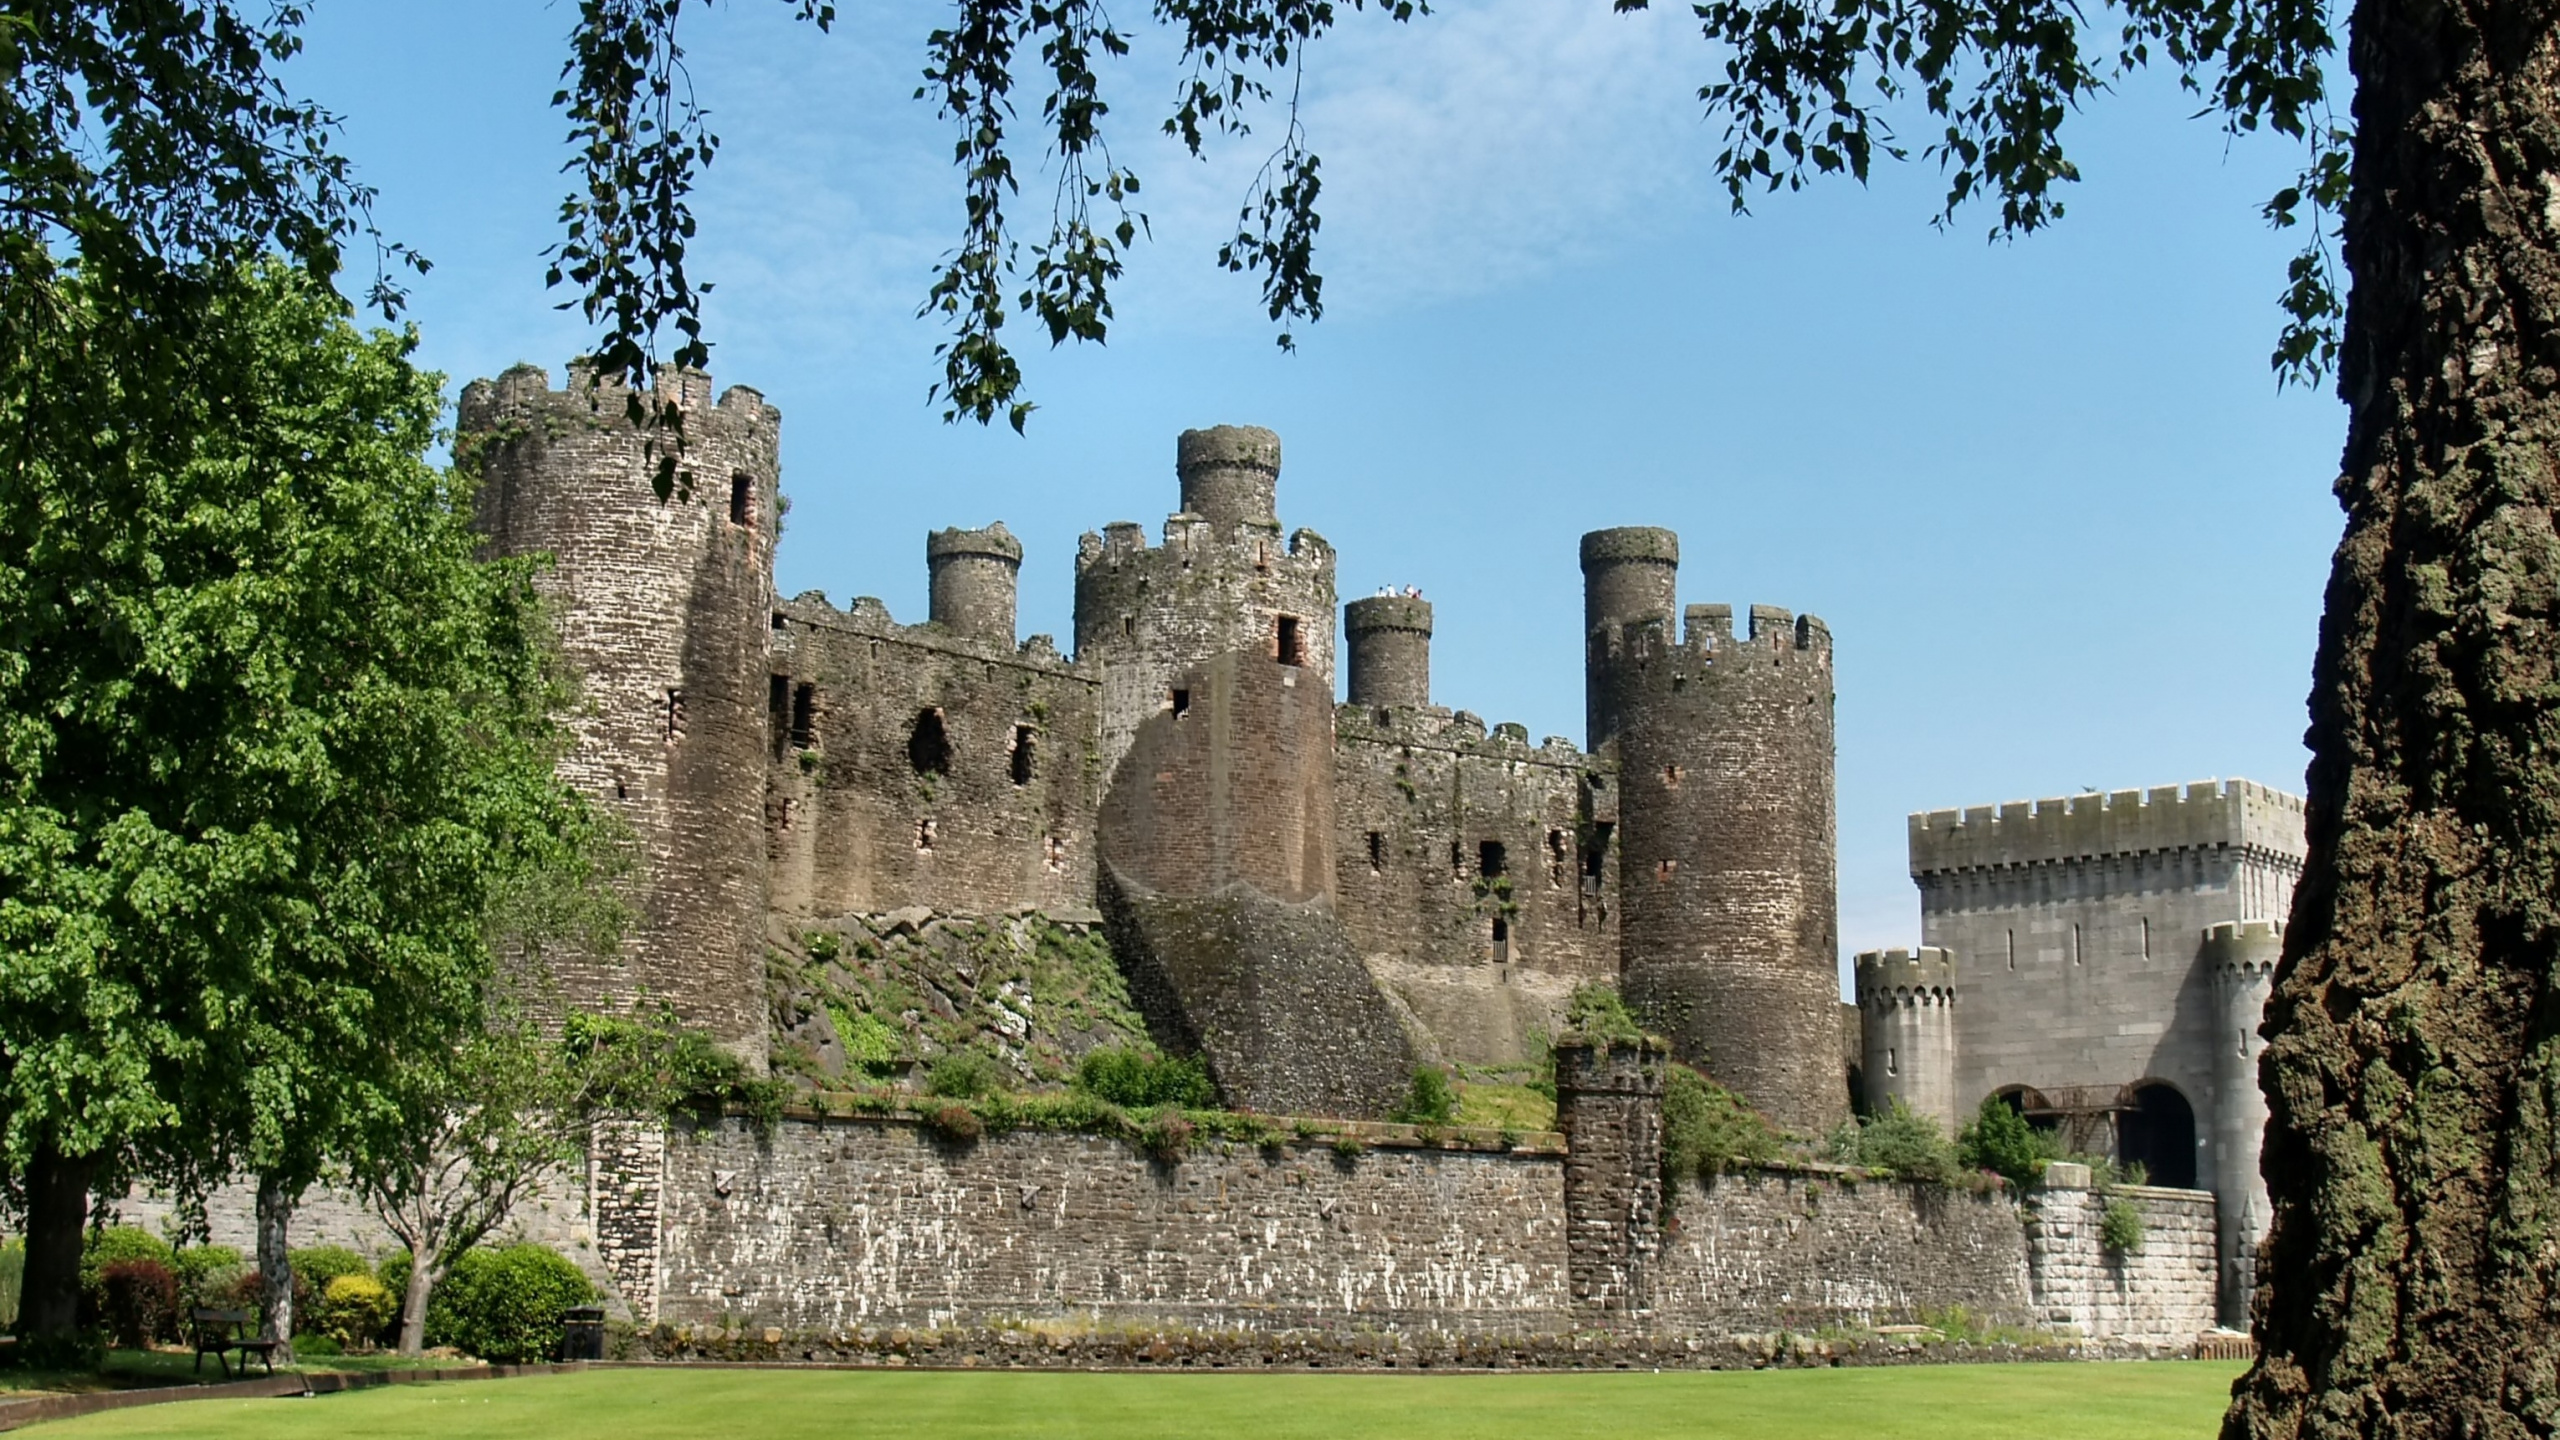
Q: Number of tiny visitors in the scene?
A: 4